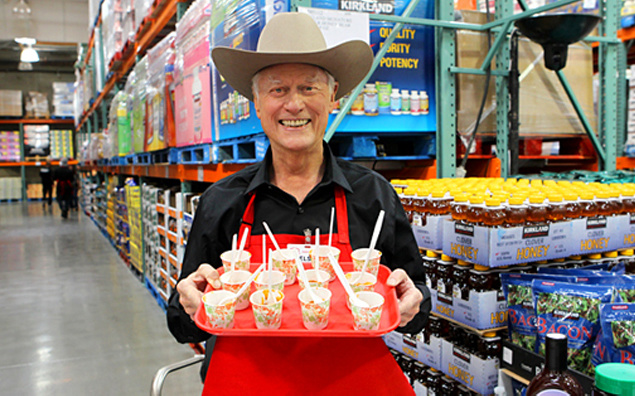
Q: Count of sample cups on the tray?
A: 12